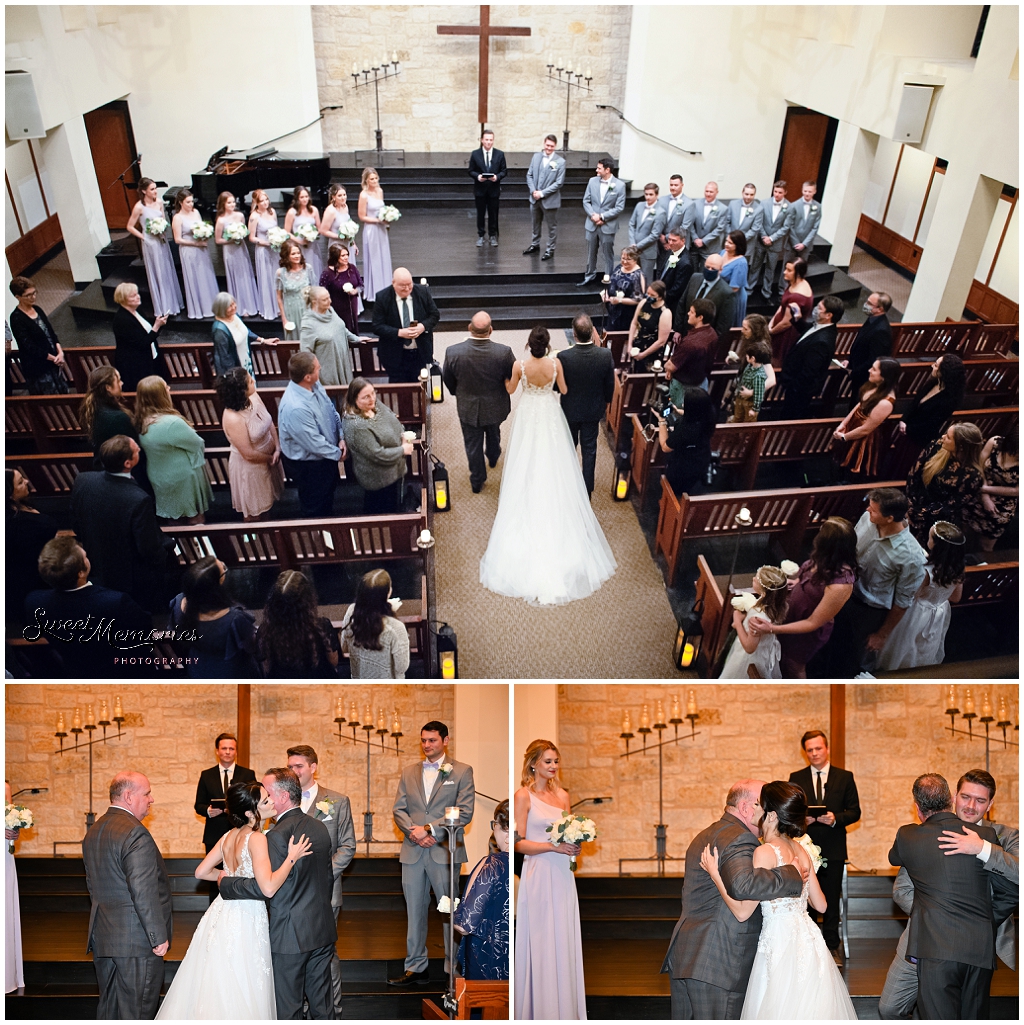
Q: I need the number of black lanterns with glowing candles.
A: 5